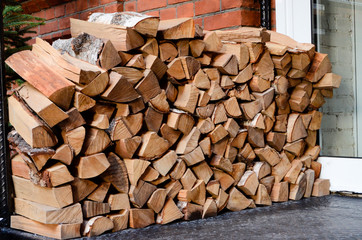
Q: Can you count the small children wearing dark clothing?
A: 0